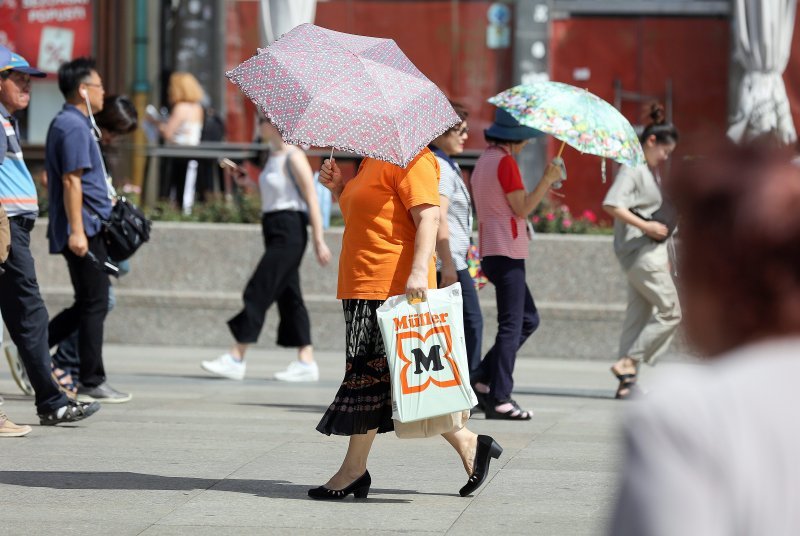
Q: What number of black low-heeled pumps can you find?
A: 2